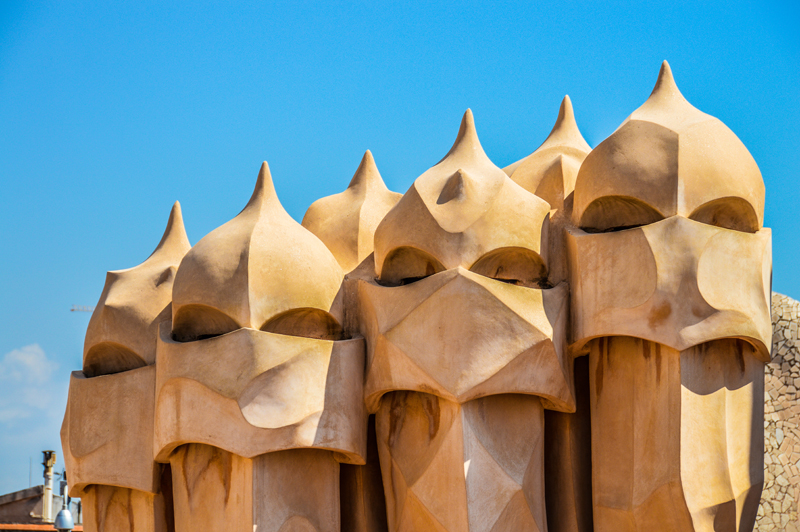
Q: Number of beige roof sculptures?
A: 6